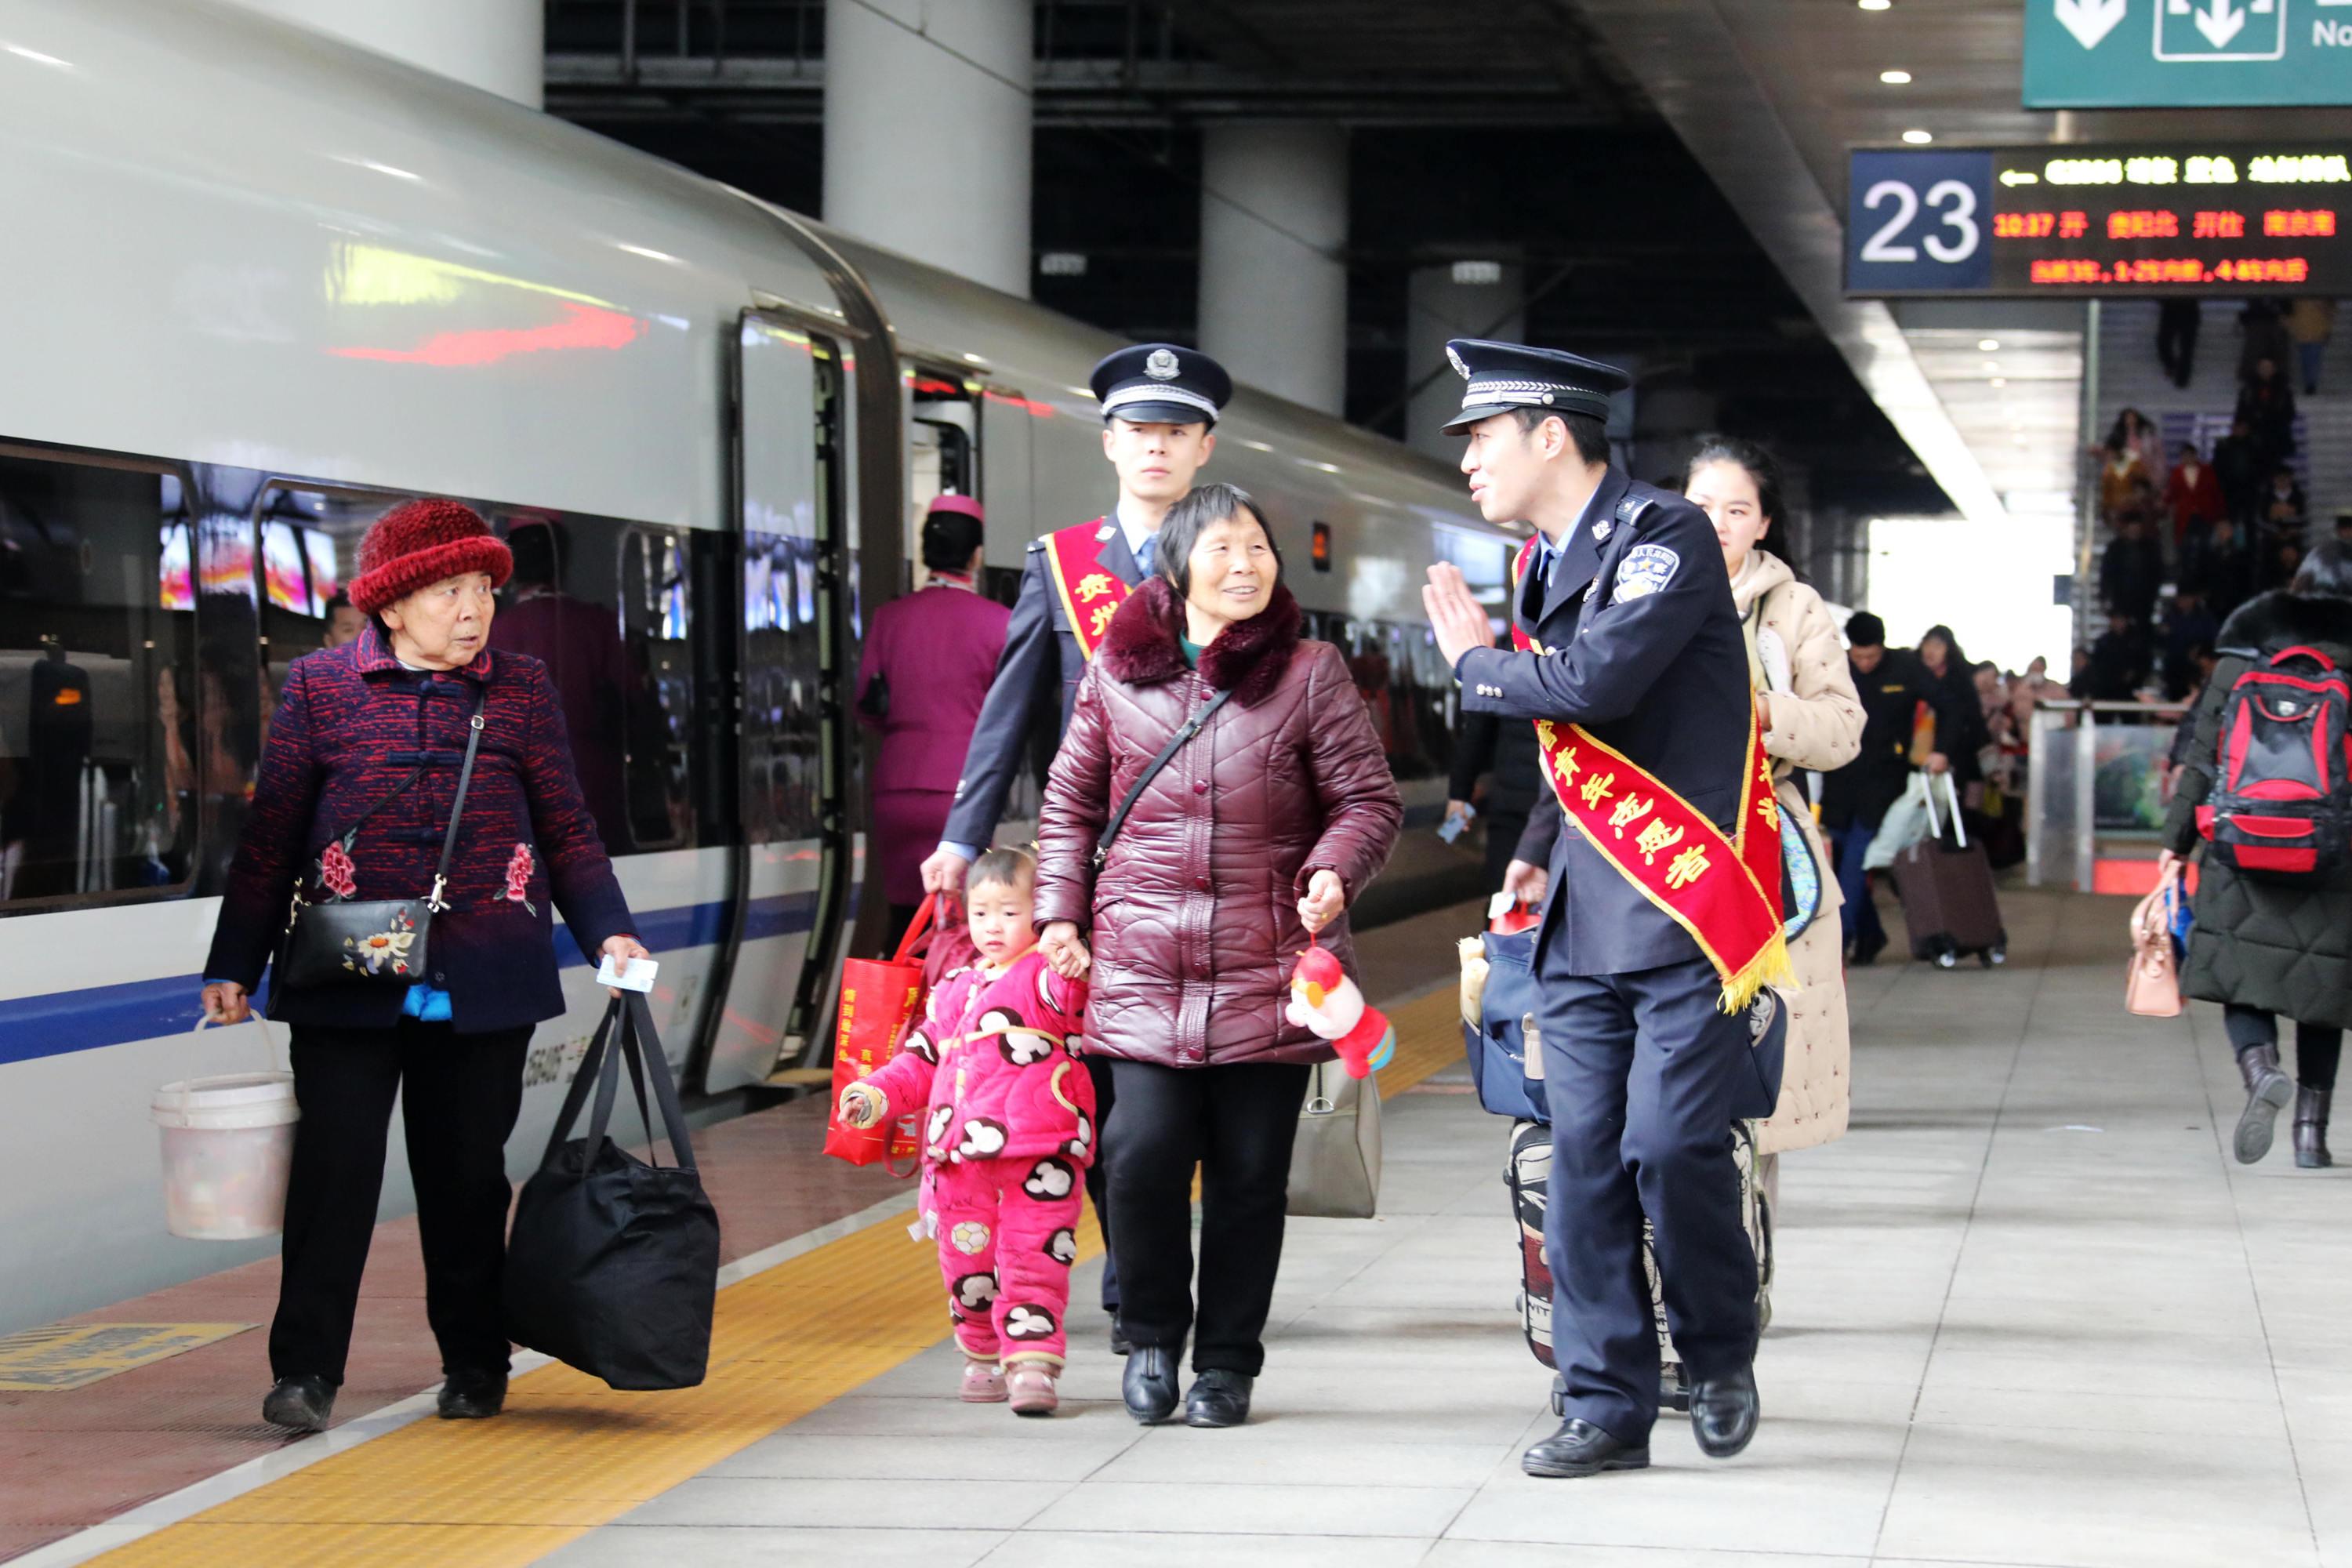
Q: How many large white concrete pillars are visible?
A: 4